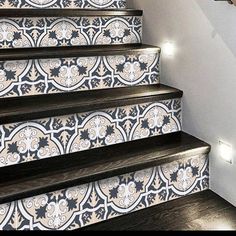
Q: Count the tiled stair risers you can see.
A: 5